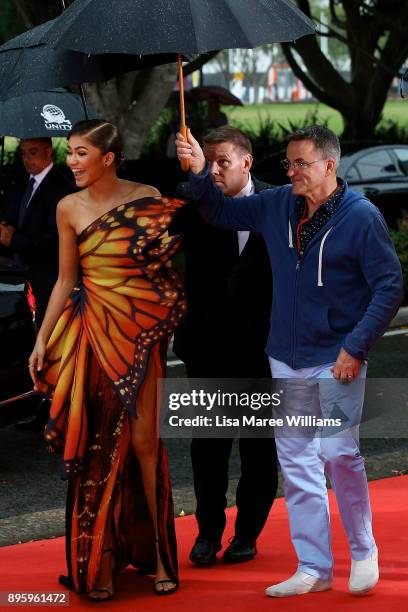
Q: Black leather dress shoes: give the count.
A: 2